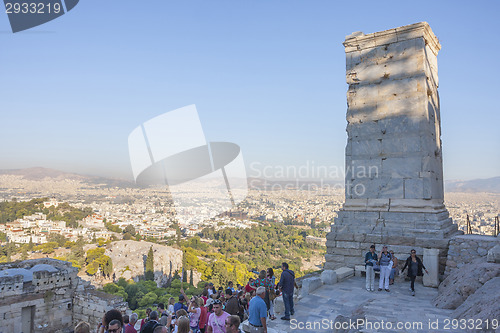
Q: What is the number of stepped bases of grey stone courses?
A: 1